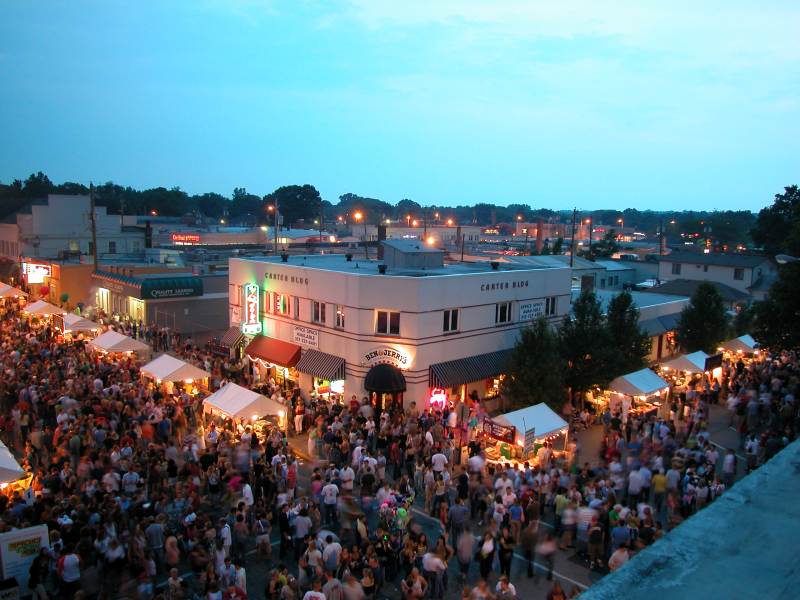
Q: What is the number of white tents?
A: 11